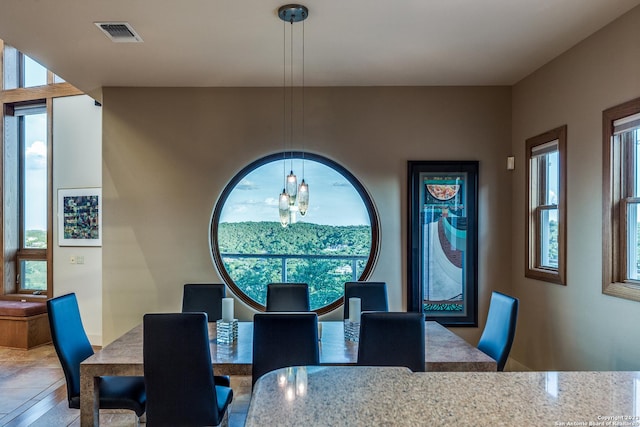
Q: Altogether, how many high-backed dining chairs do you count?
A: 8